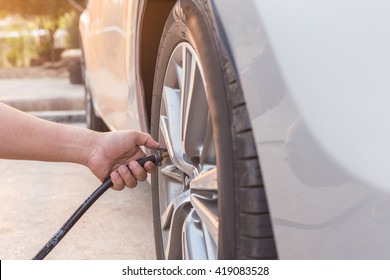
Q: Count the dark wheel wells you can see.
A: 1